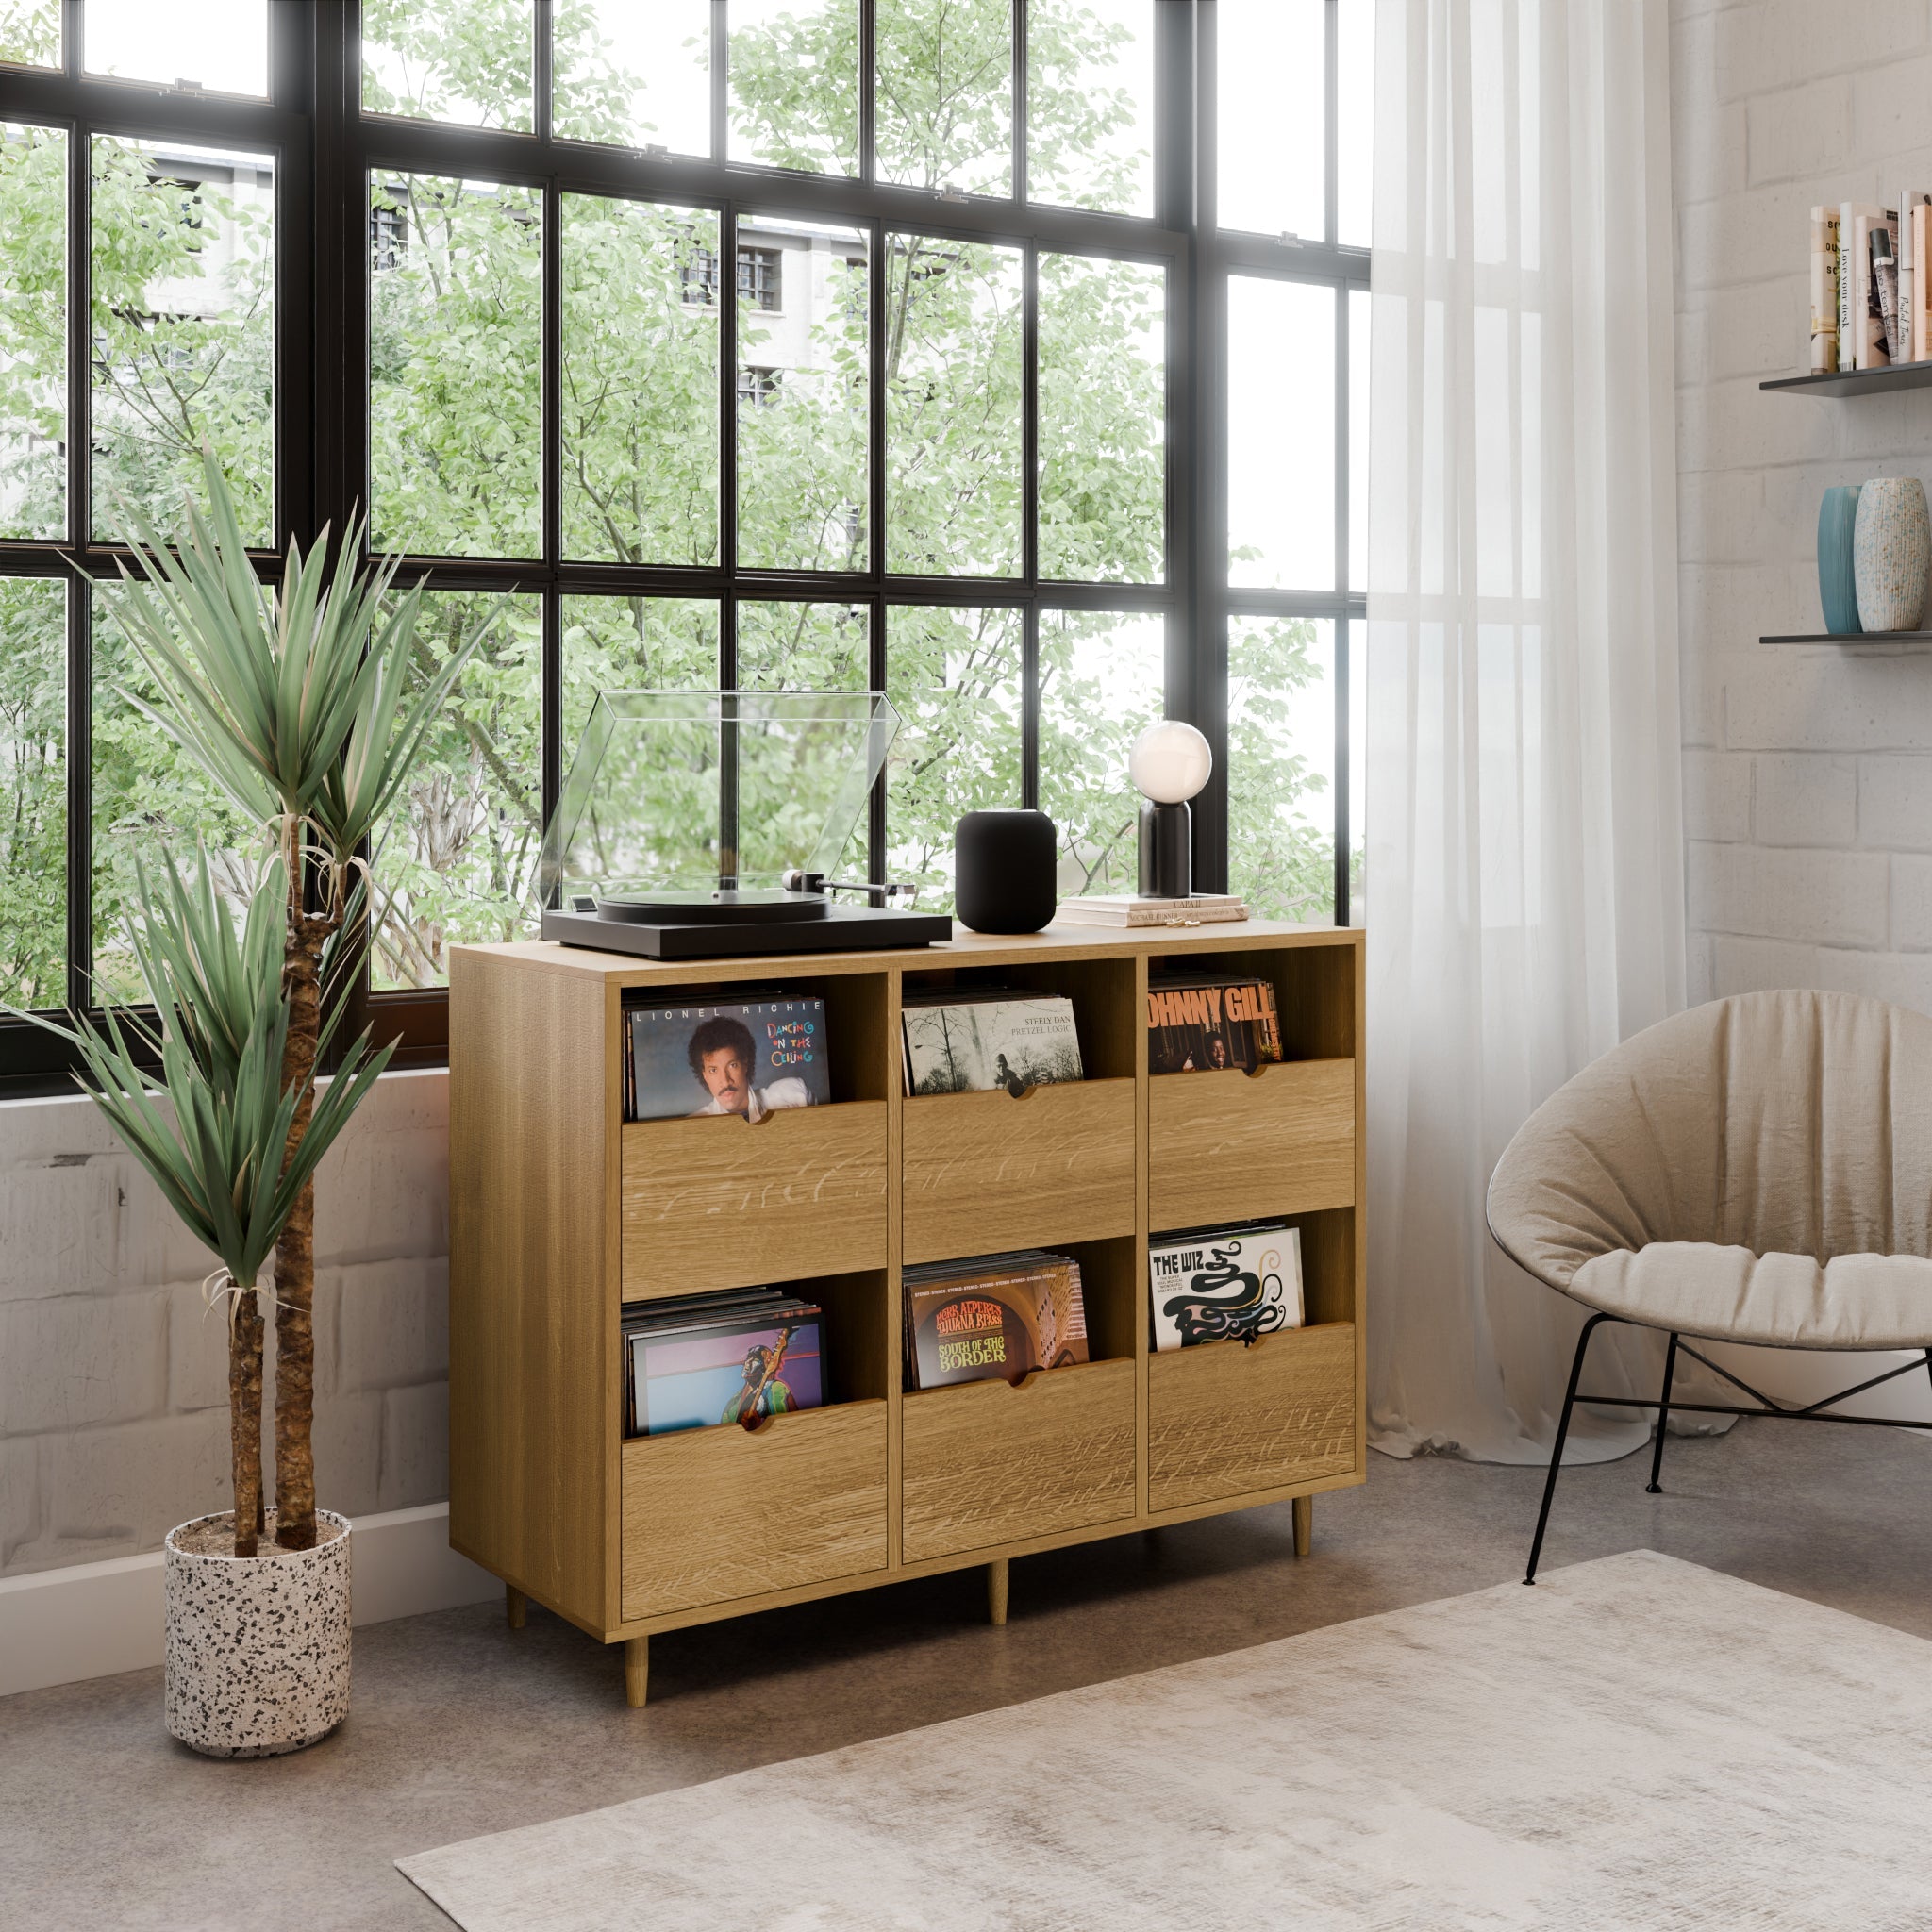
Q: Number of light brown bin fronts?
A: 6